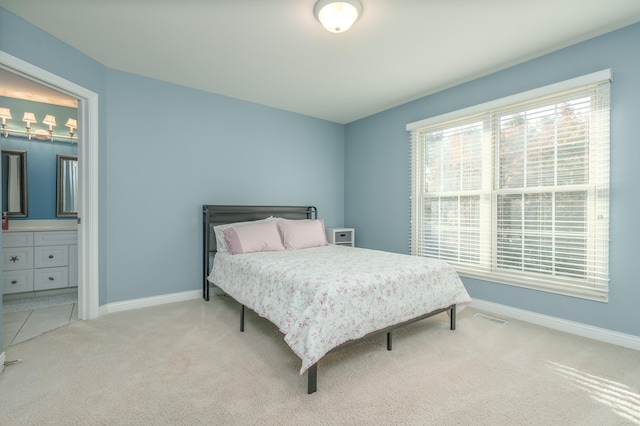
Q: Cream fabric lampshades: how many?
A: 4